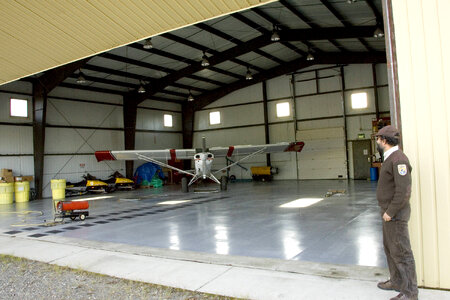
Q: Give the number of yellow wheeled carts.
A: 1